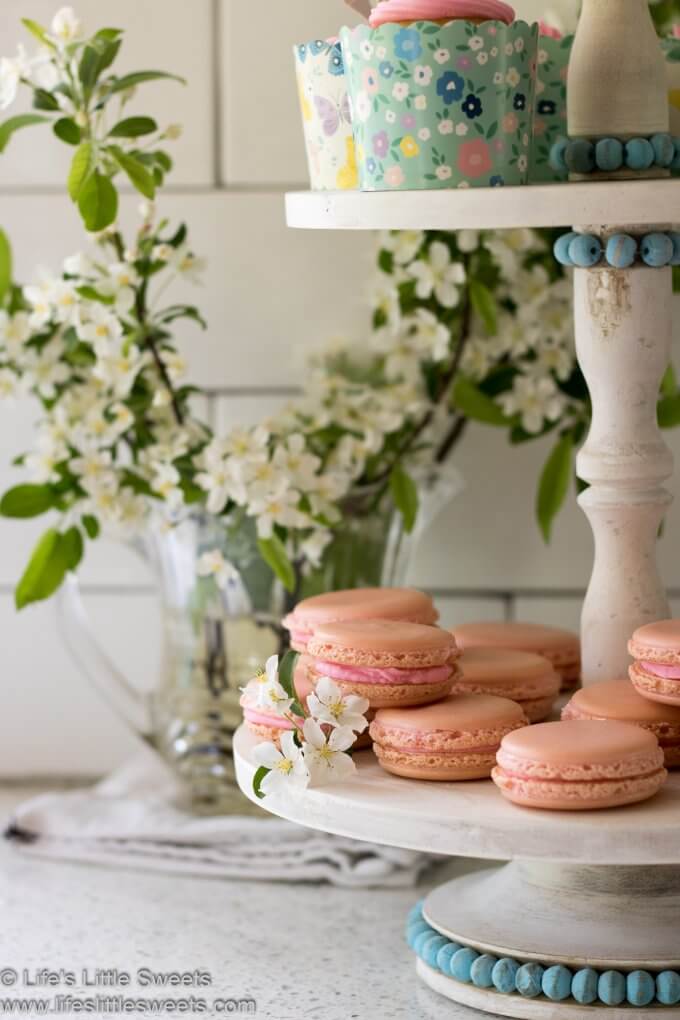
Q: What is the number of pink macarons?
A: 9